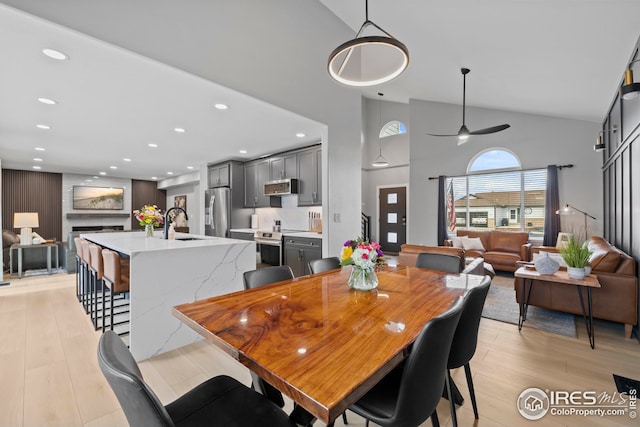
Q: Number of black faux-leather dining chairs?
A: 6